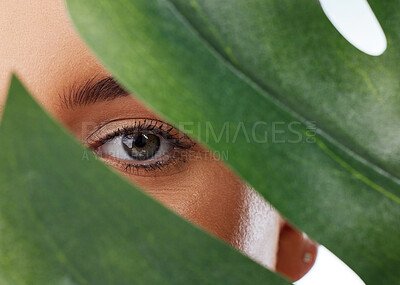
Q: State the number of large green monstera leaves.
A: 2